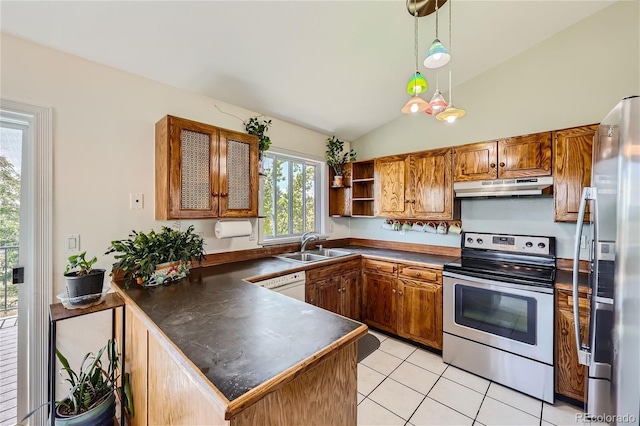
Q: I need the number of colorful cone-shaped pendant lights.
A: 5